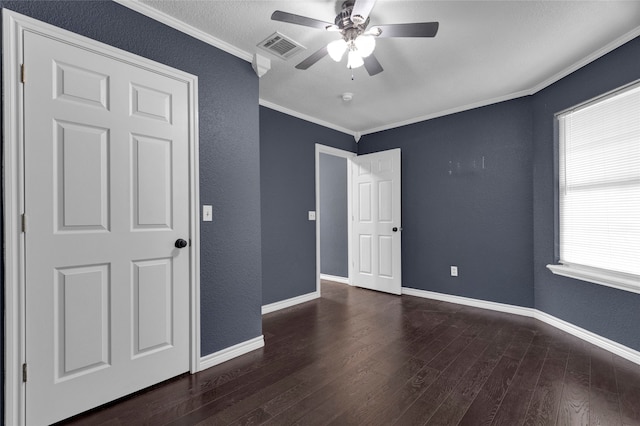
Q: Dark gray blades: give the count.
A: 4